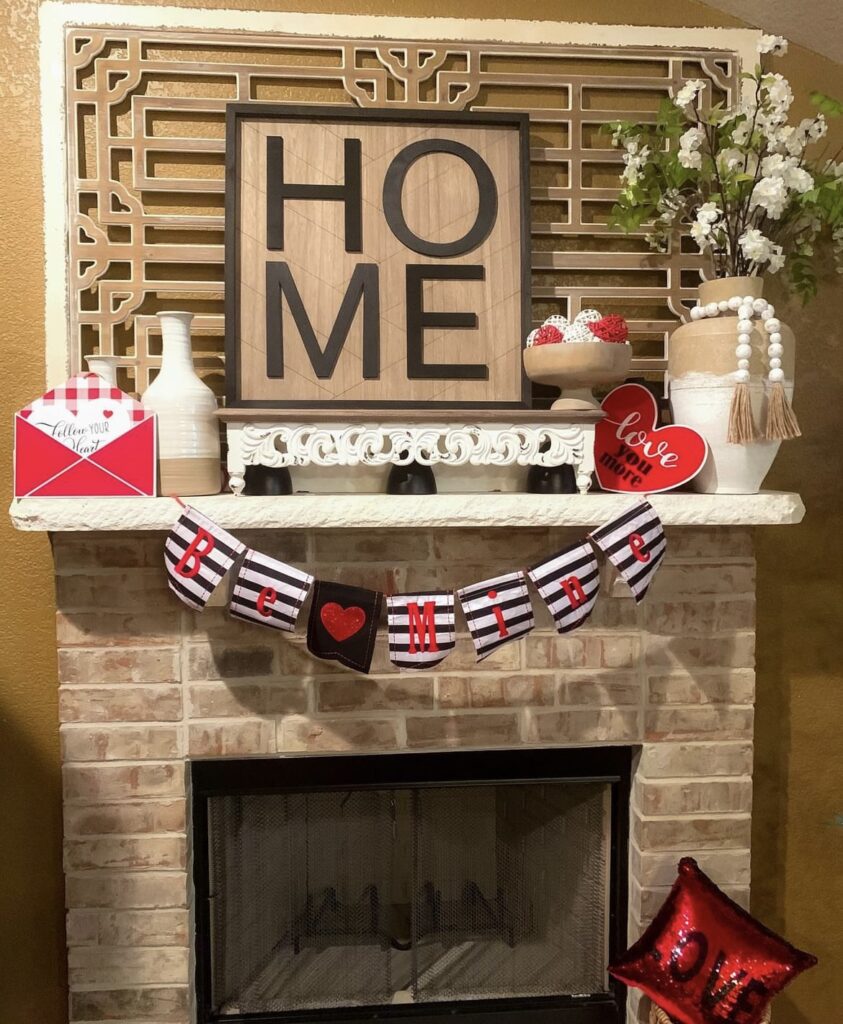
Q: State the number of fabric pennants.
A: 7